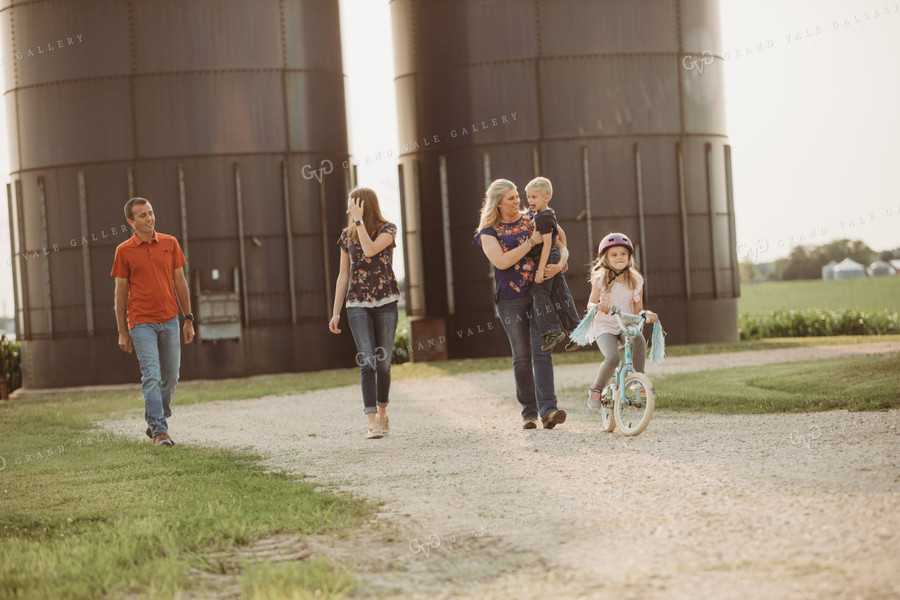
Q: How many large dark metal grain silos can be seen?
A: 2